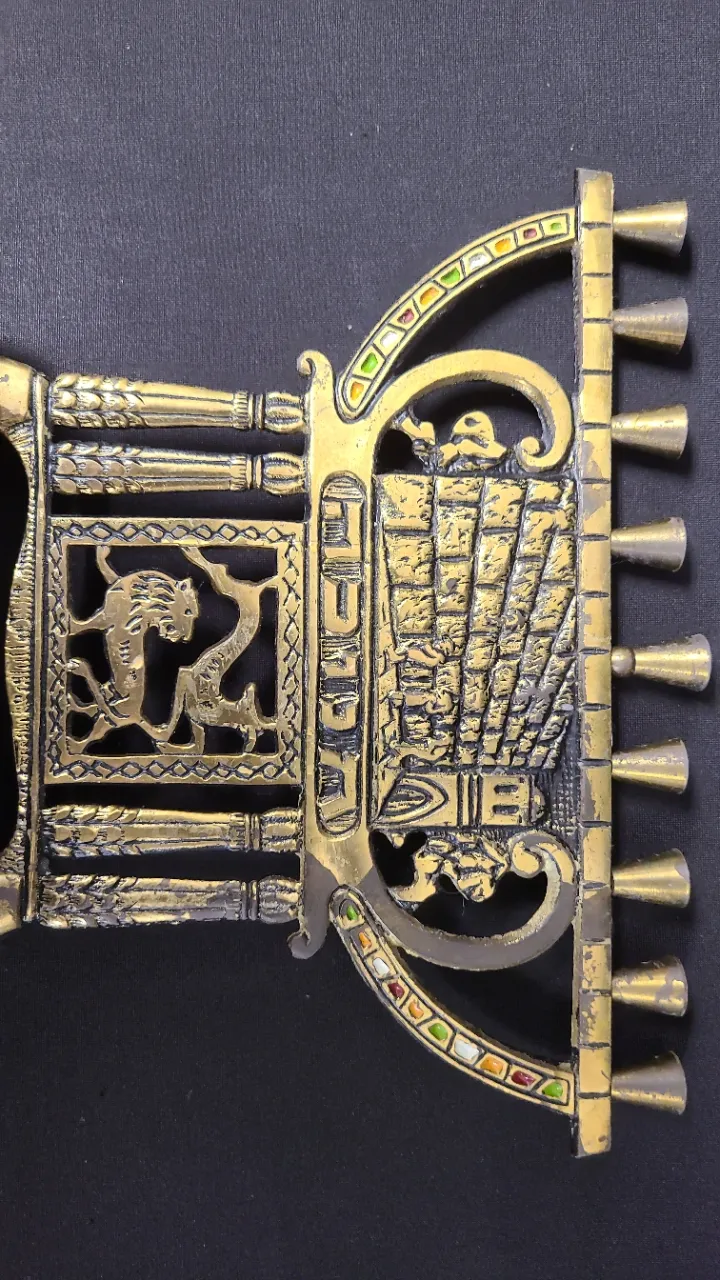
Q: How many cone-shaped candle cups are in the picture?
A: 9